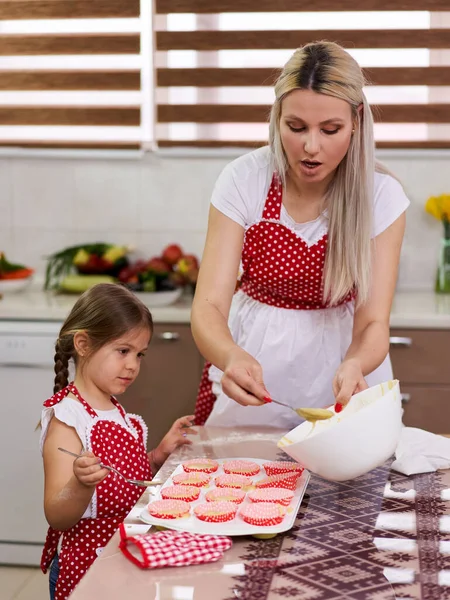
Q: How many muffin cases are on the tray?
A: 12